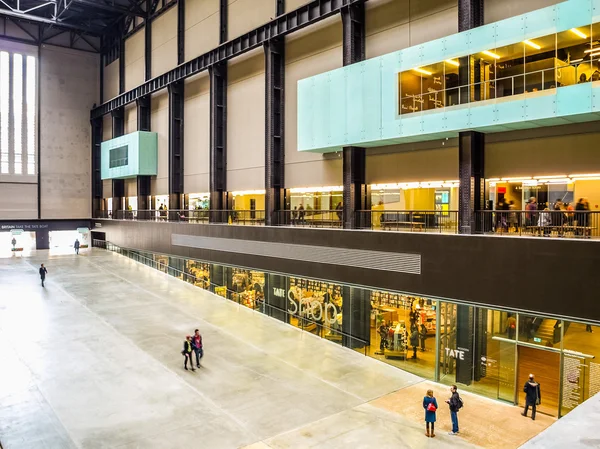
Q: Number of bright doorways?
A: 2